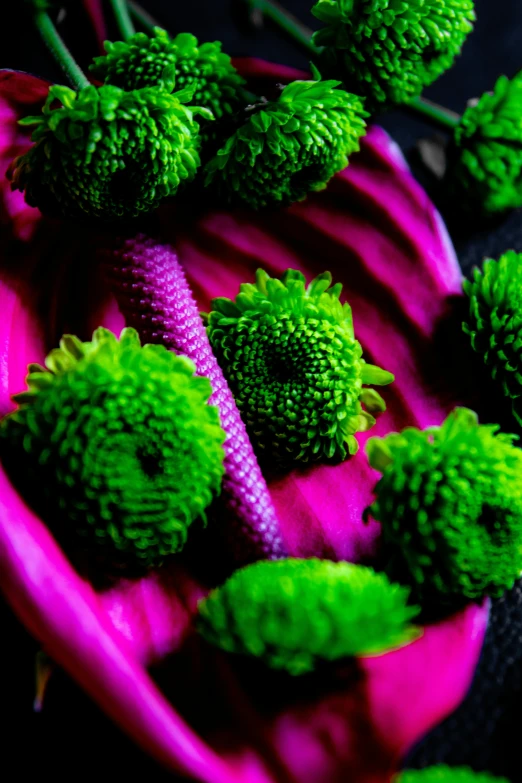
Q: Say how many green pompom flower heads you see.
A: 11